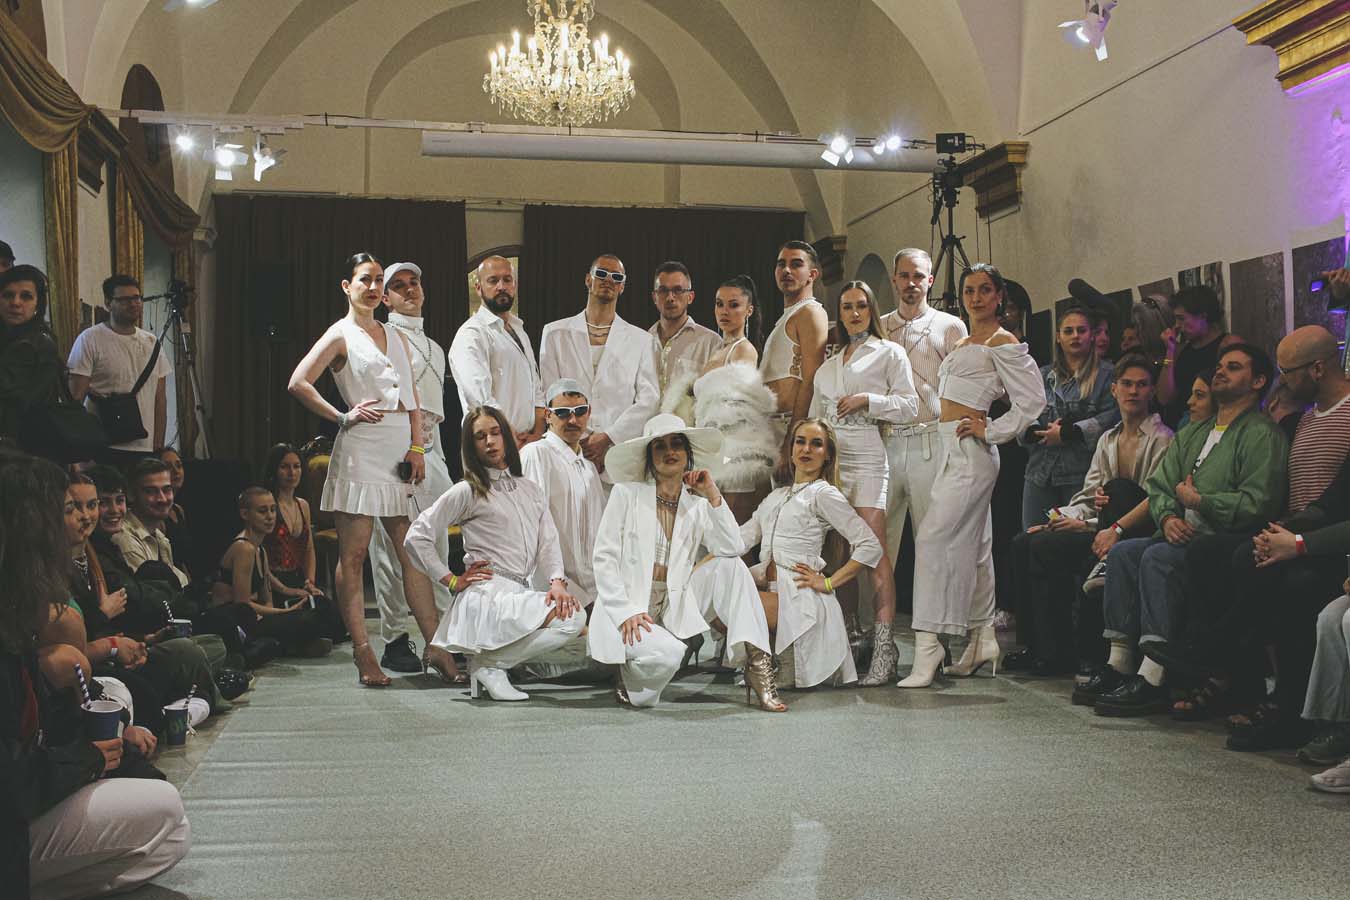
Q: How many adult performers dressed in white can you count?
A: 14